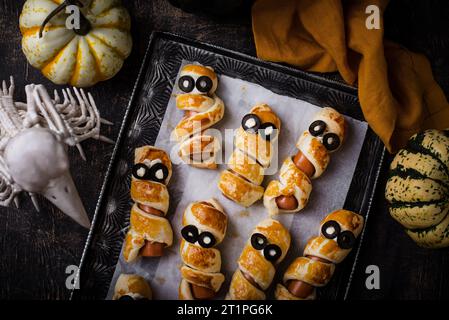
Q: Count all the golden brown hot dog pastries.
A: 8